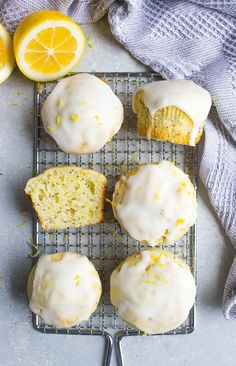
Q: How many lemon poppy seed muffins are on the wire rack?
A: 6